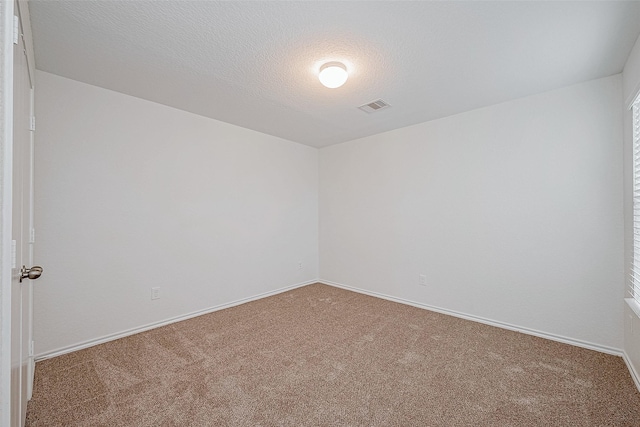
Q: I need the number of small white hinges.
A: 5